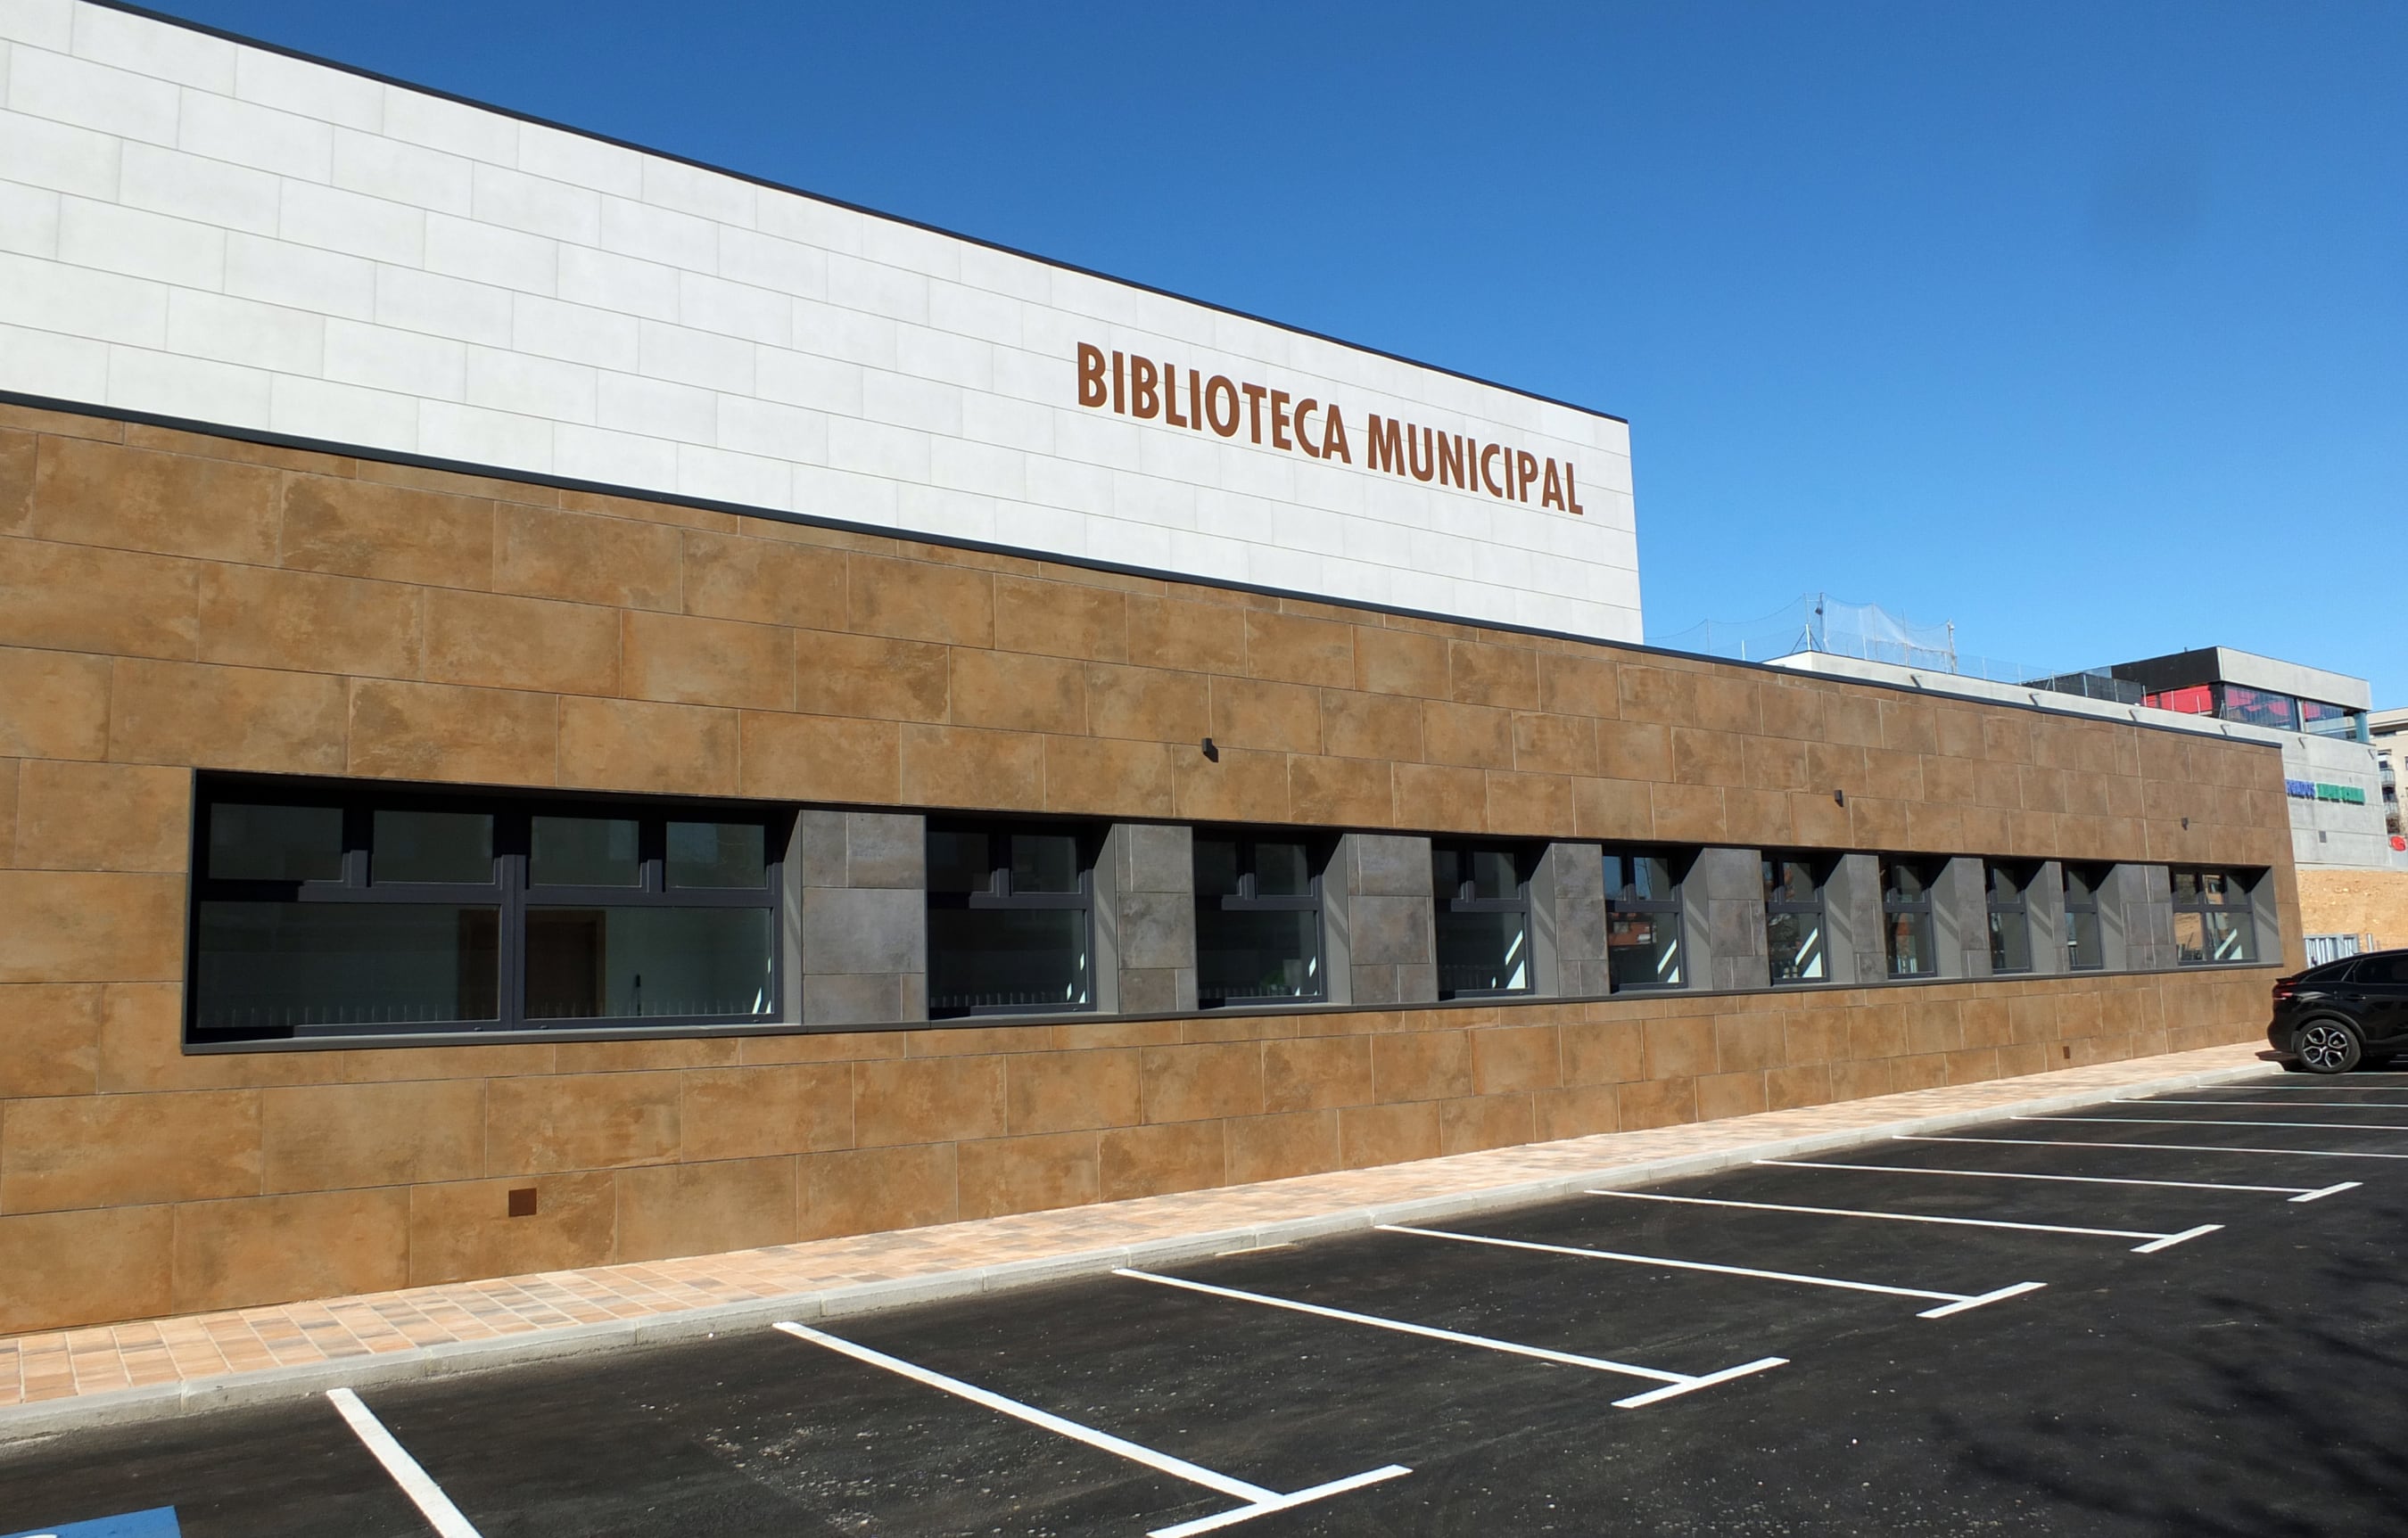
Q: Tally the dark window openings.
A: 10